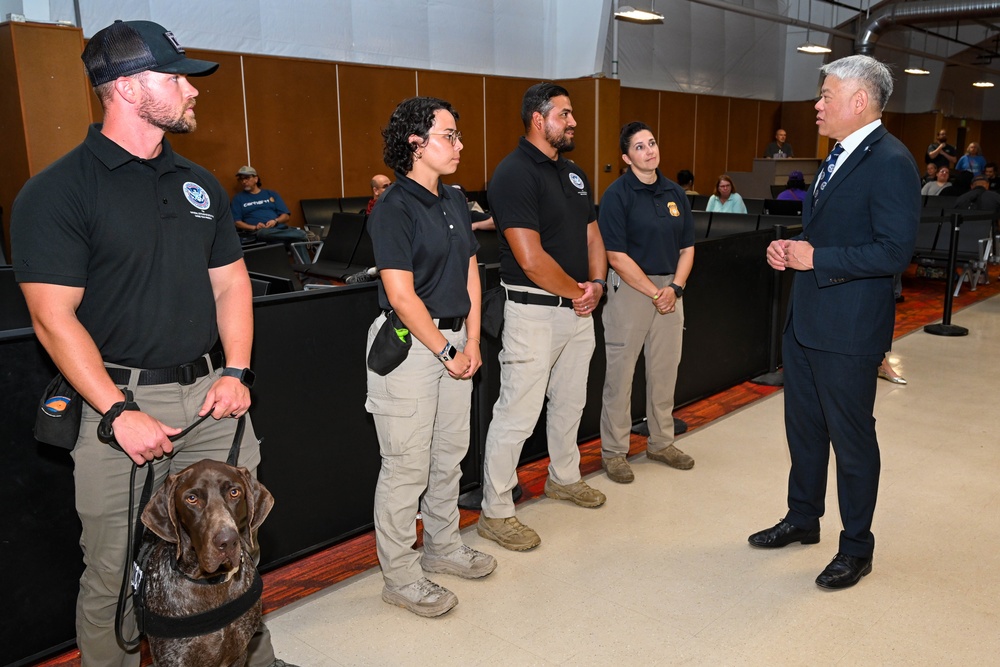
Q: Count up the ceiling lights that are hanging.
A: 4